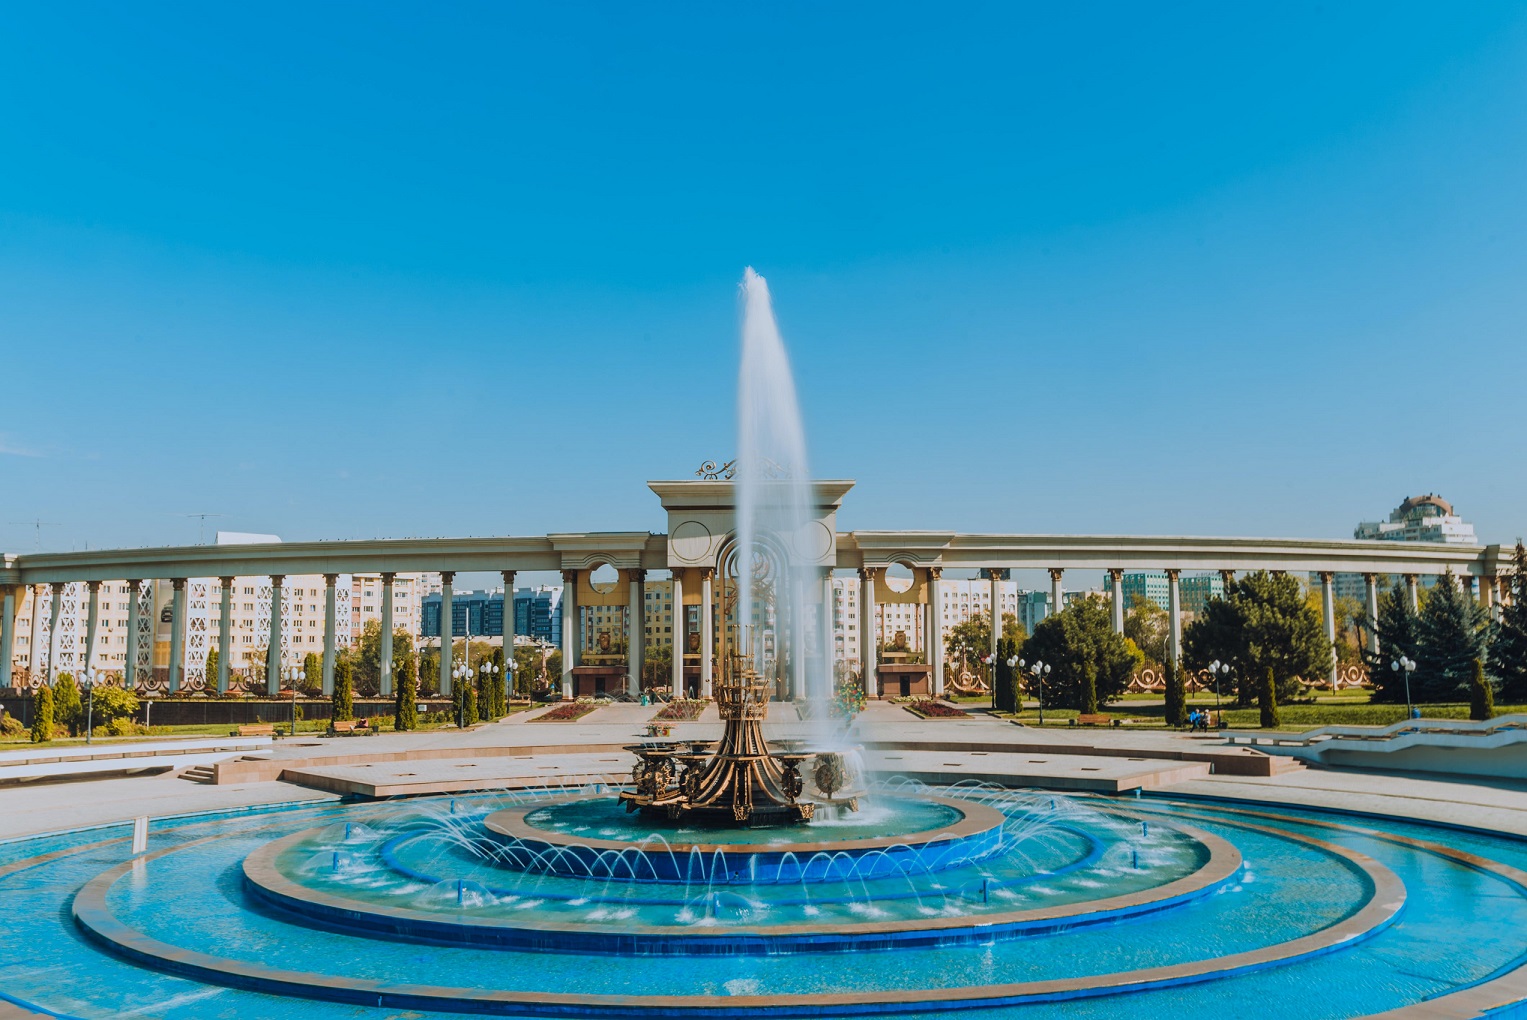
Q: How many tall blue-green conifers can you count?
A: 3